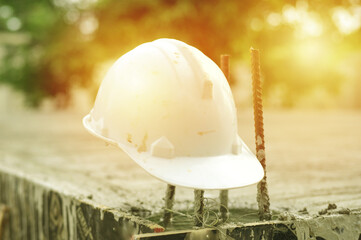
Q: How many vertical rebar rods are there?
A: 4